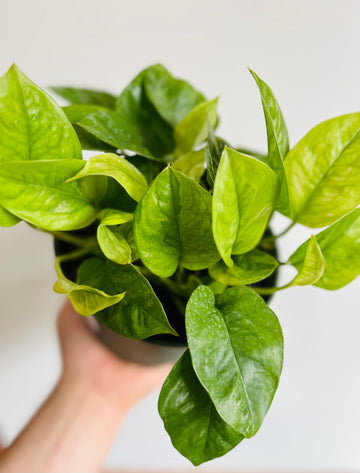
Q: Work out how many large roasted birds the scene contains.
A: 0